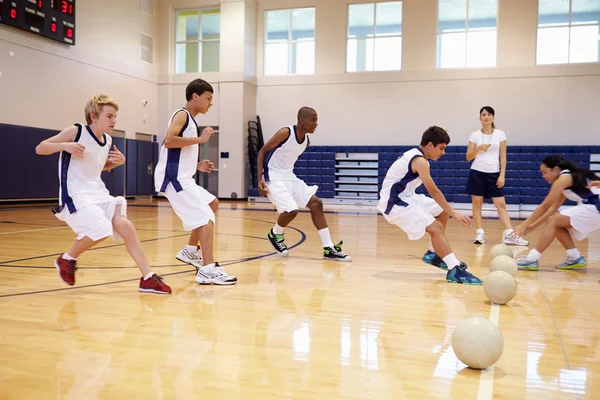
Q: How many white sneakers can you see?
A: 4